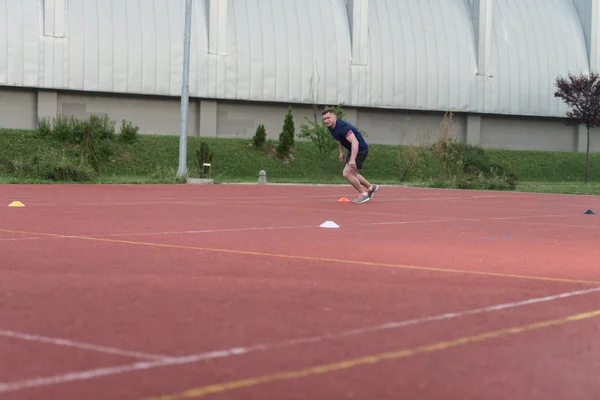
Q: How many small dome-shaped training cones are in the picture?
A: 4